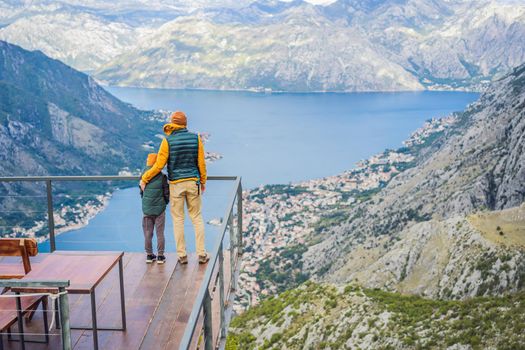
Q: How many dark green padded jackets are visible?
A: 2